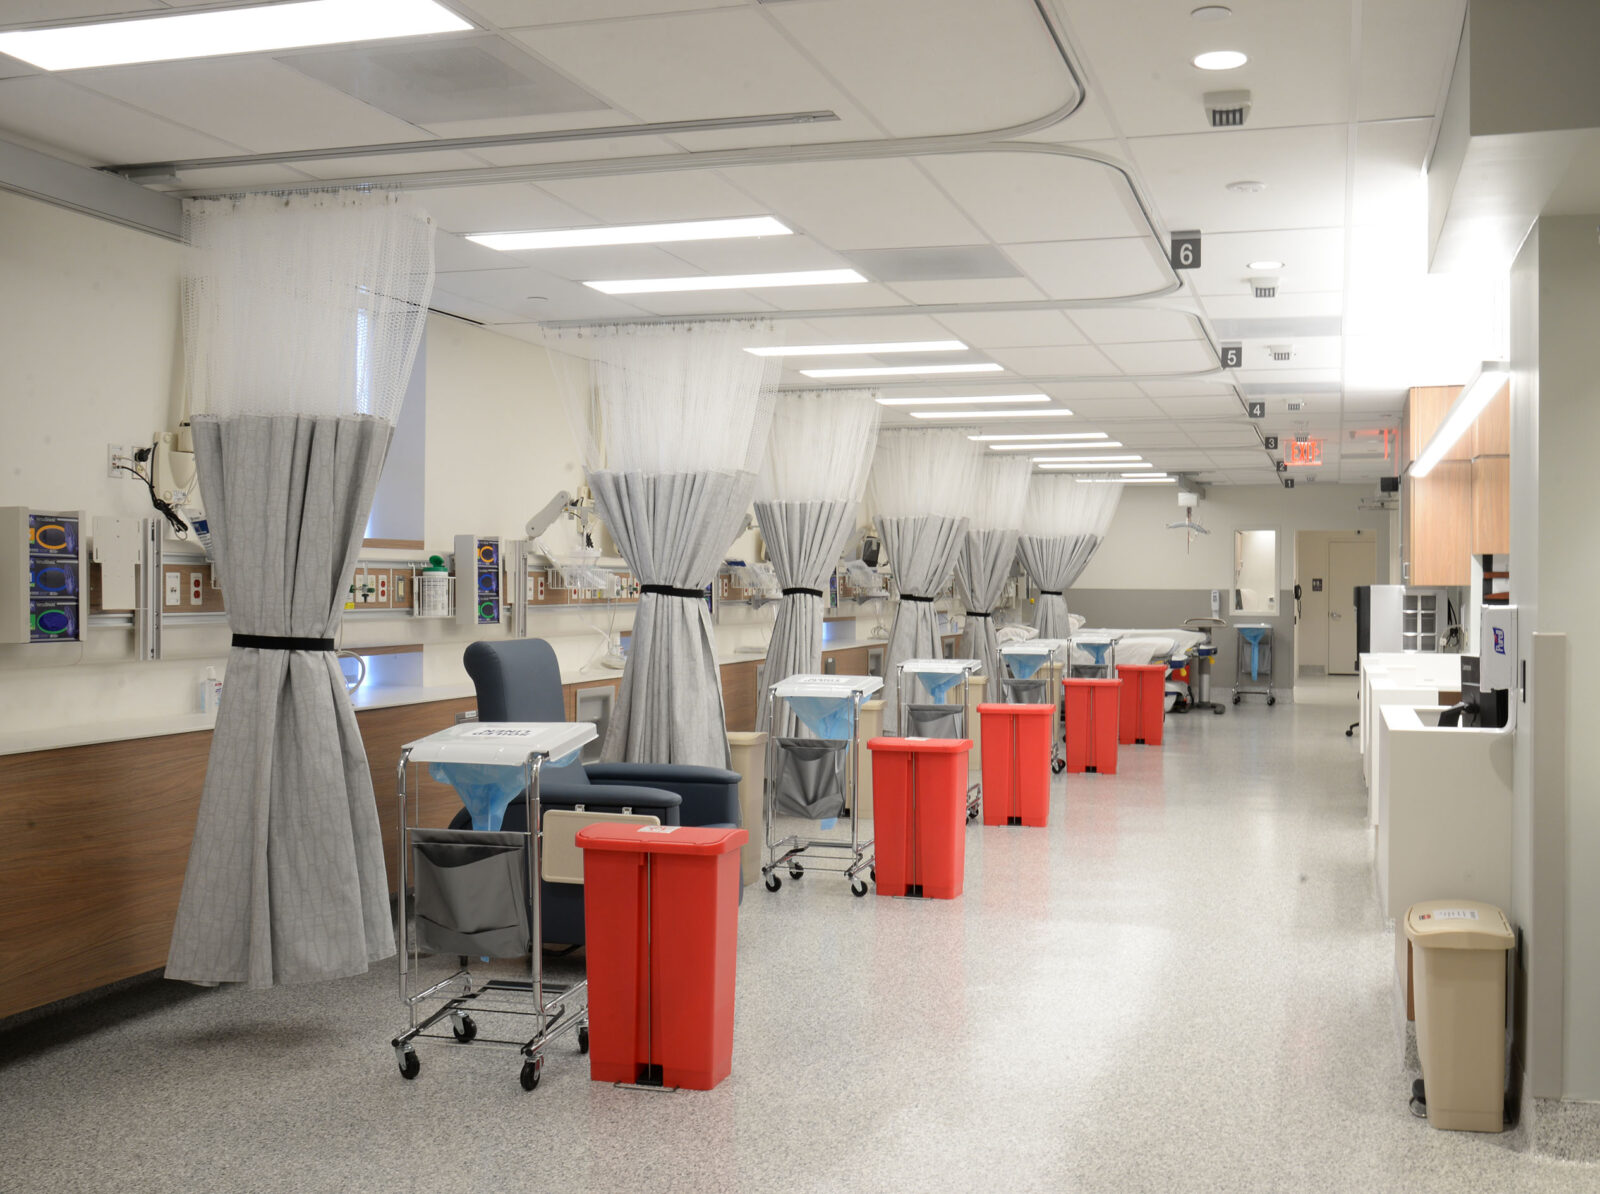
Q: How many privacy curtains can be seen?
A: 6